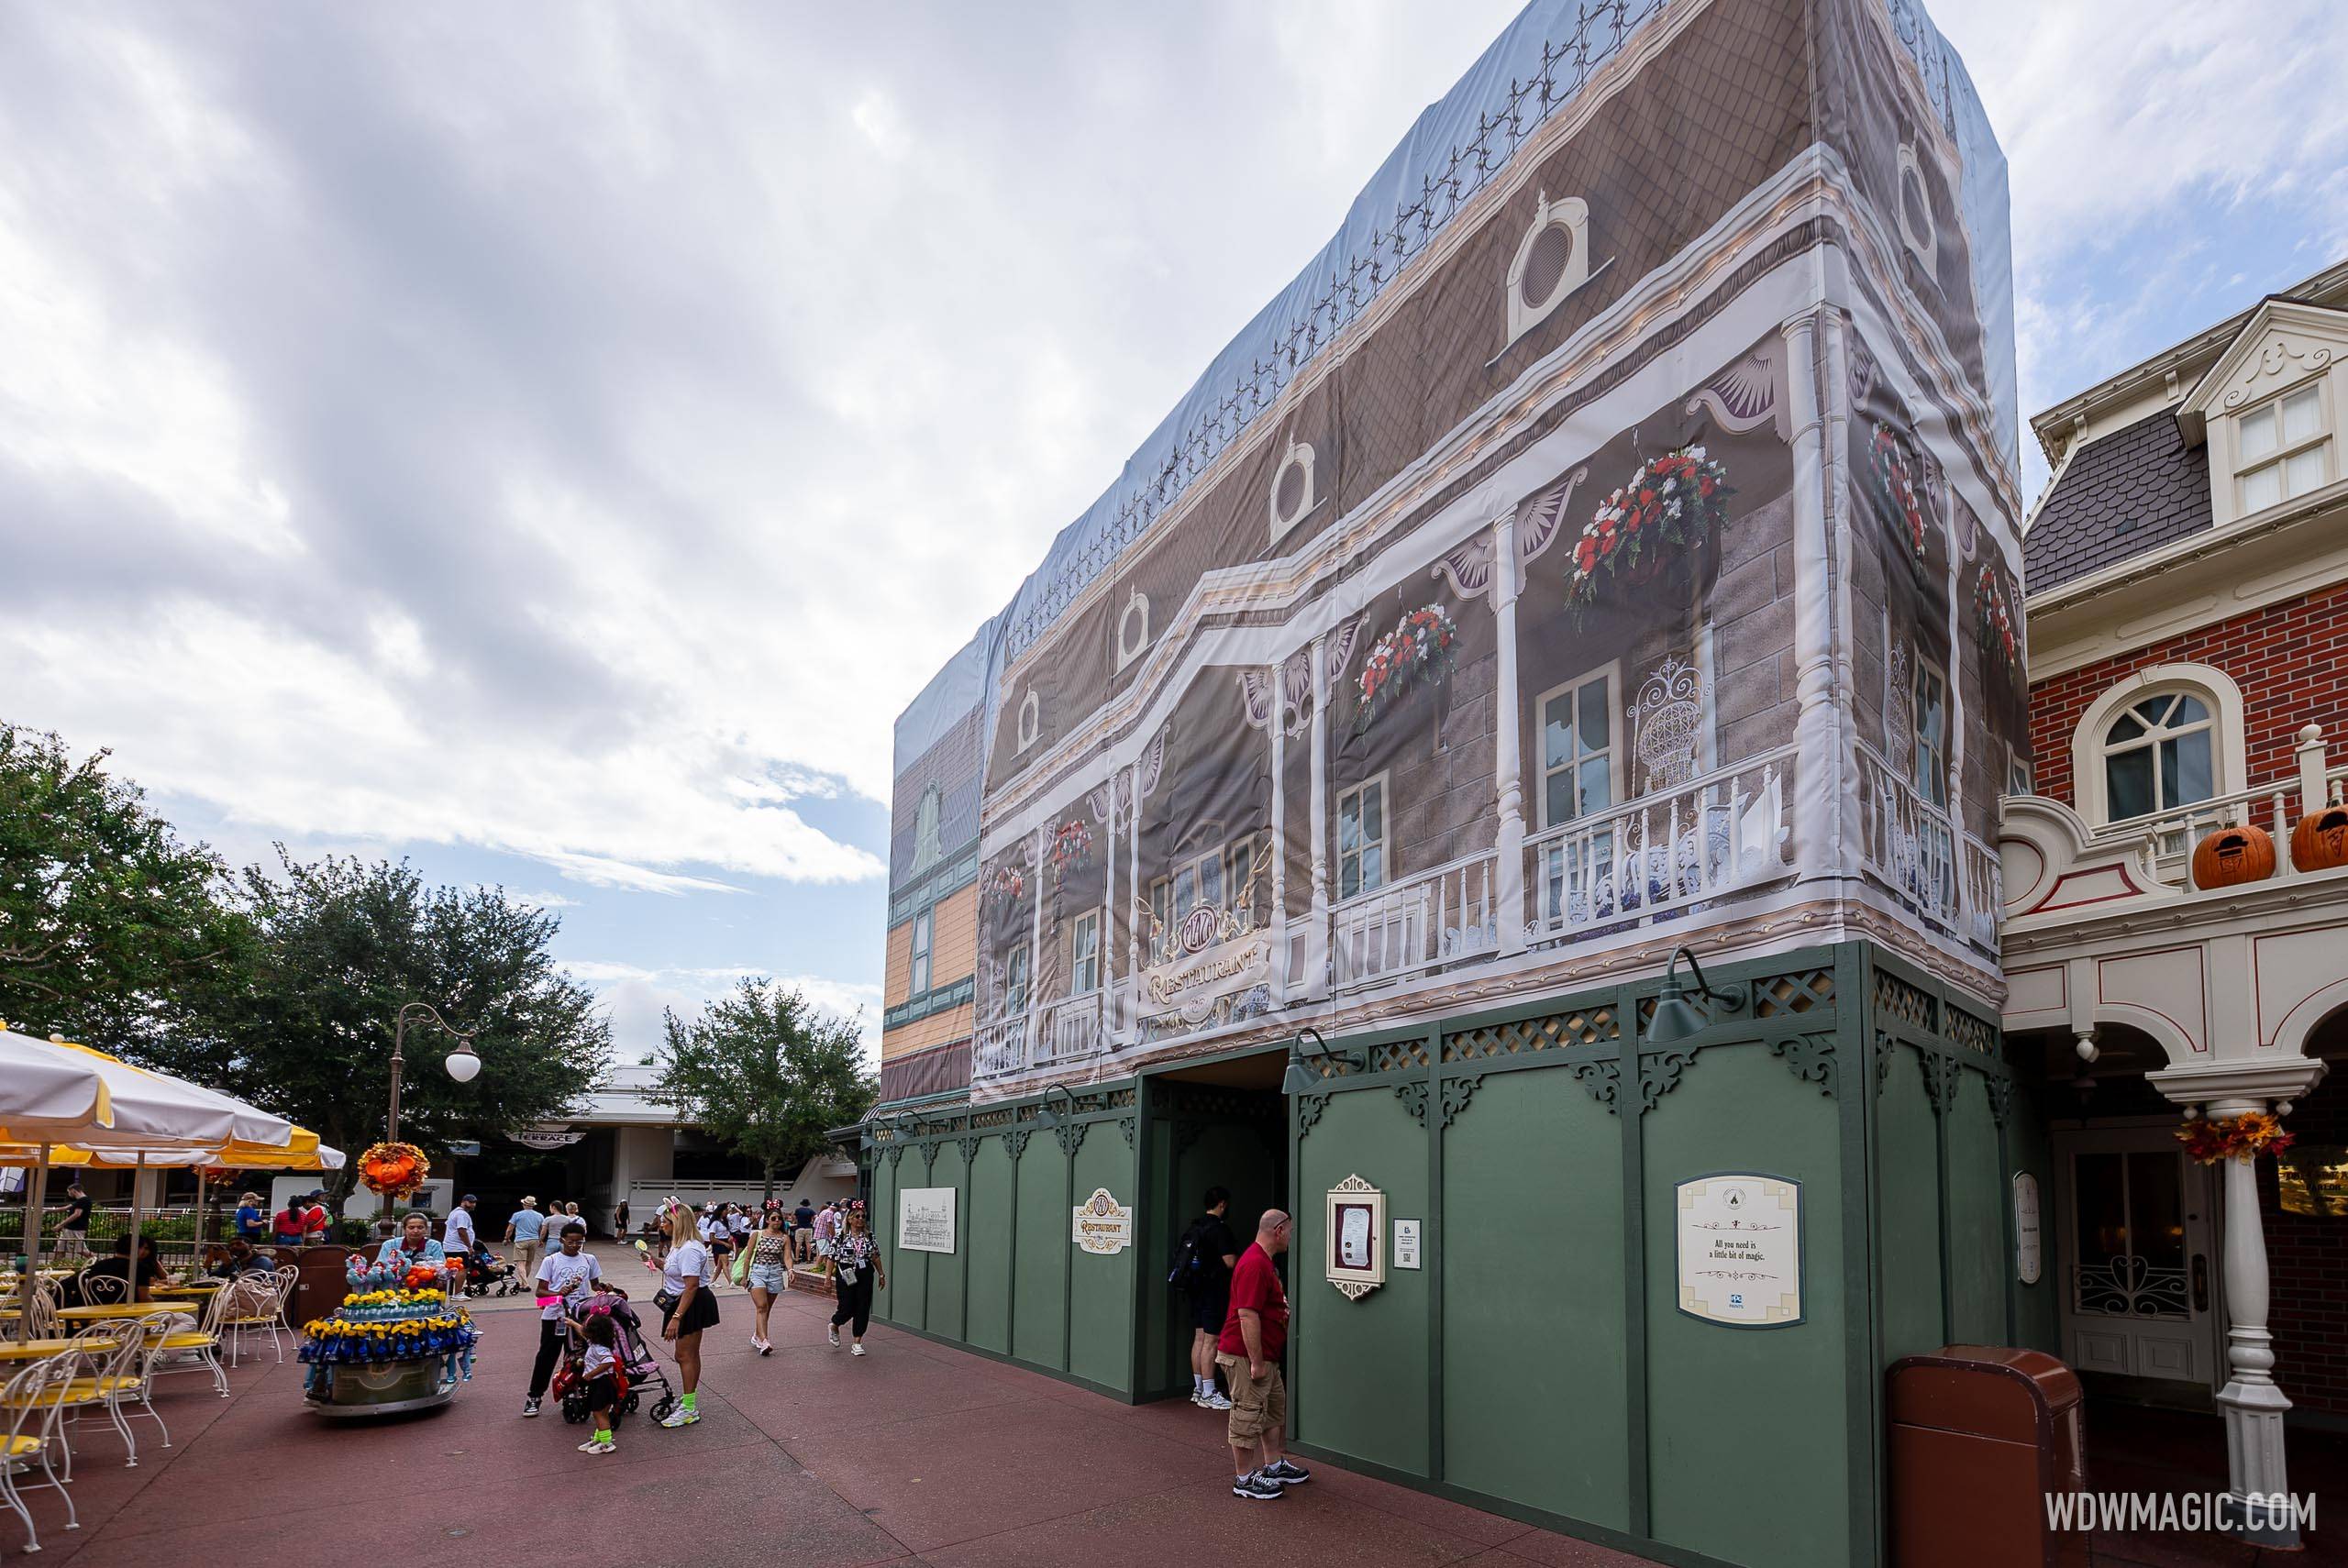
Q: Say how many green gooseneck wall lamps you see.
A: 5